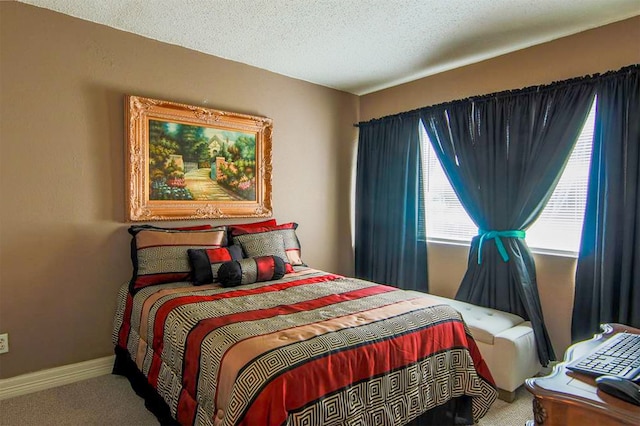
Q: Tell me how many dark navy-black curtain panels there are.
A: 3